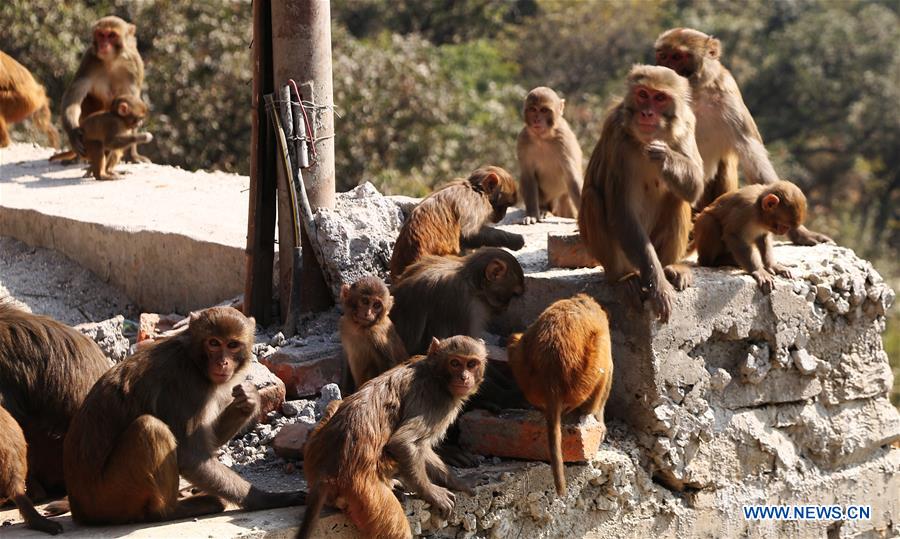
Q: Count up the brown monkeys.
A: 15